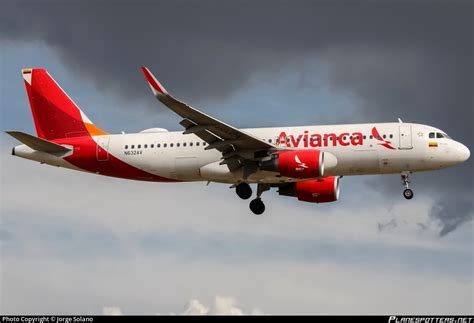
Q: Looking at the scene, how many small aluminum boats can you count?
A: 0